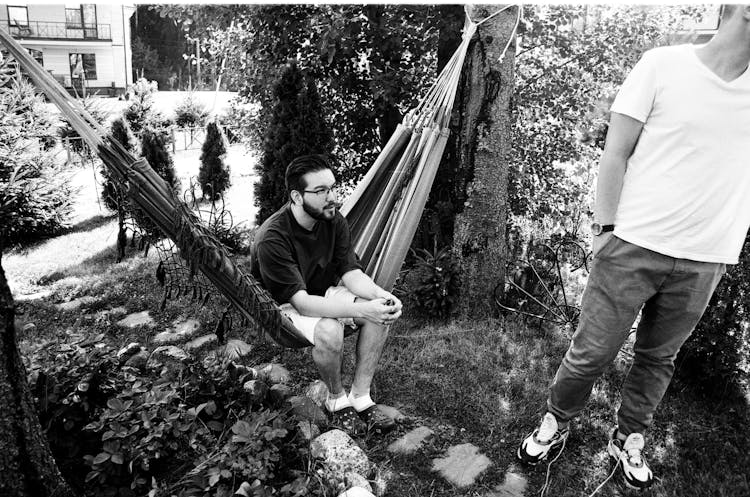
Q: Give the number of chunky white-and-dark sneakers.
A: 2